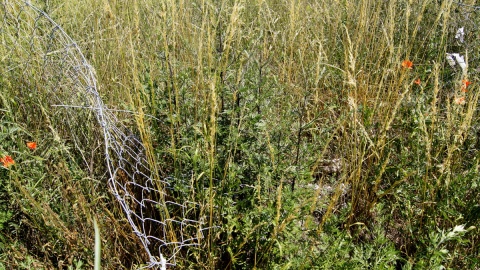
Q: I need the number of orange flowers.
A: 6